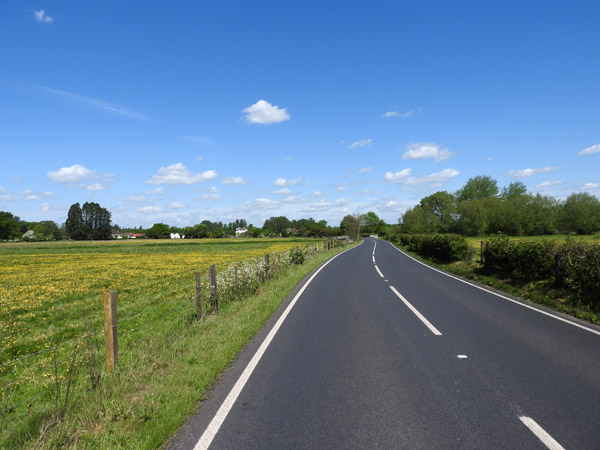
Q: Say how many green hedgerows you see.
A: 2